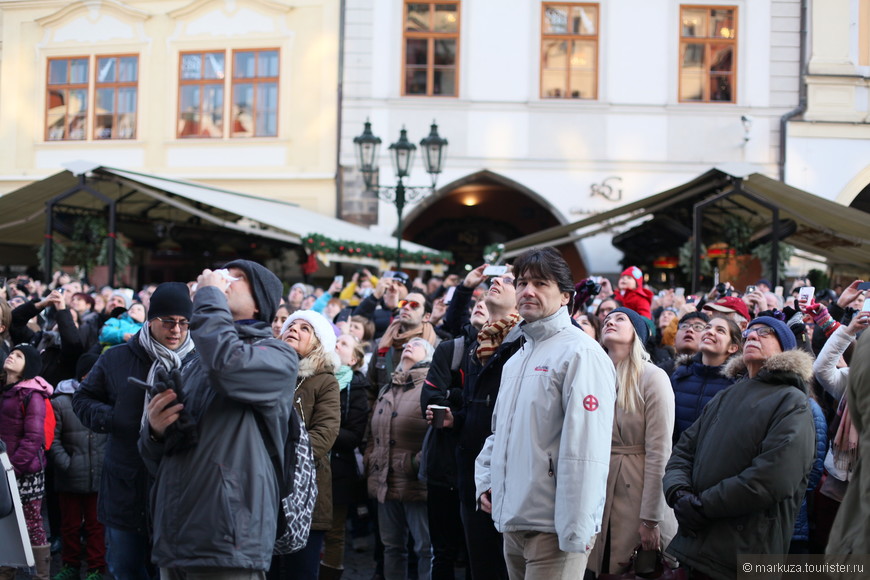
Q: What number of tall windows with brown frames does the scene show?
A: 7